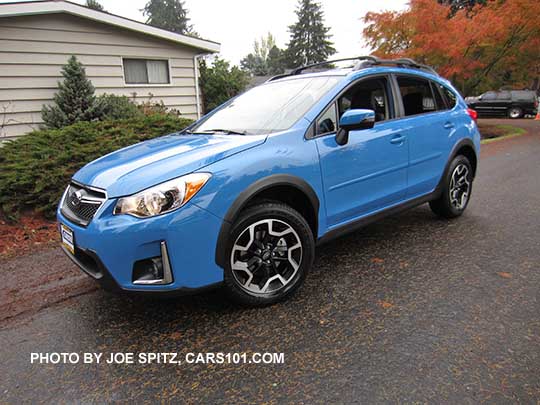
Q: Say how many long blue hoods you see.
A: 1